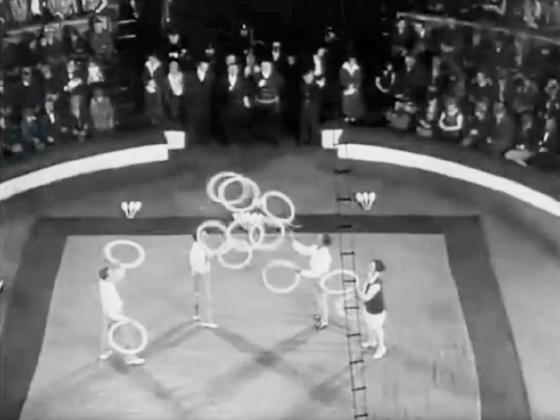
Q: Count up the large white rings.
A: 11